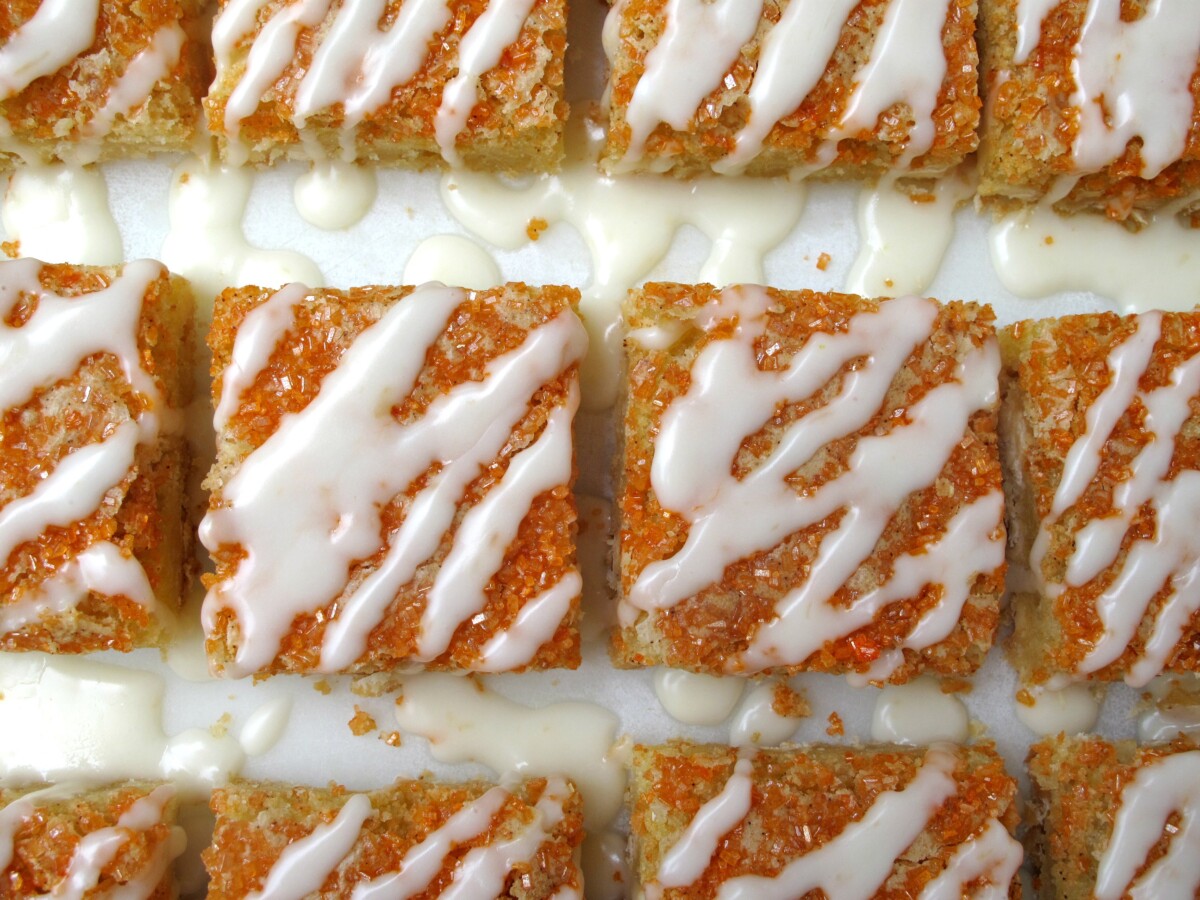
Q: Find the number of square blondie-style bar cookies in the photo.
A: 12